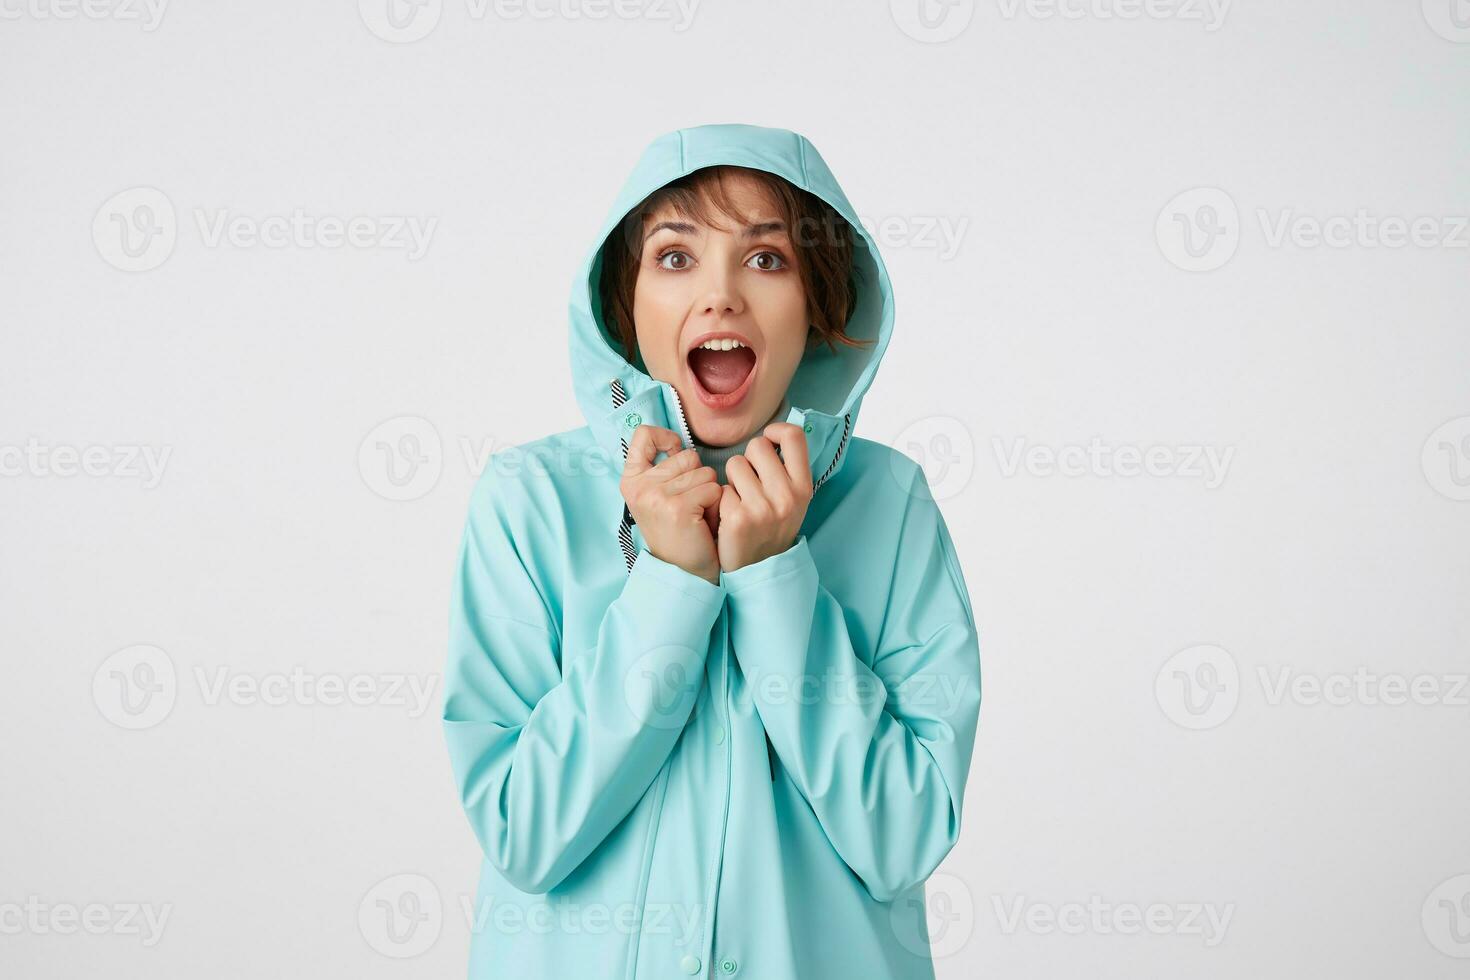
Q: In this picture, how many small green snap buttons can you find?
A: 5